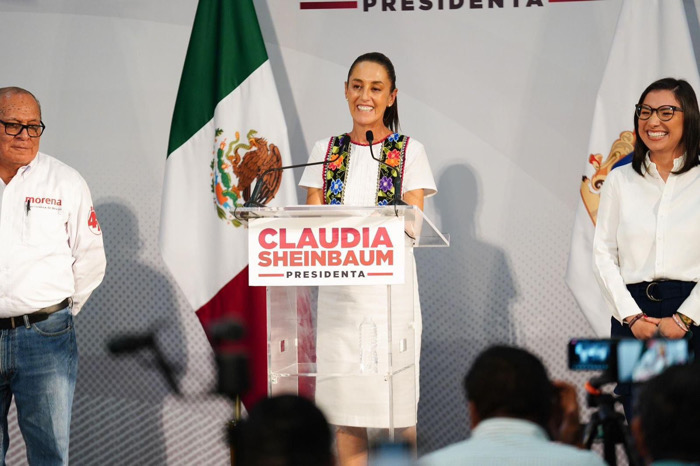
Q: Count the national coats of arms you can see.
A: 1